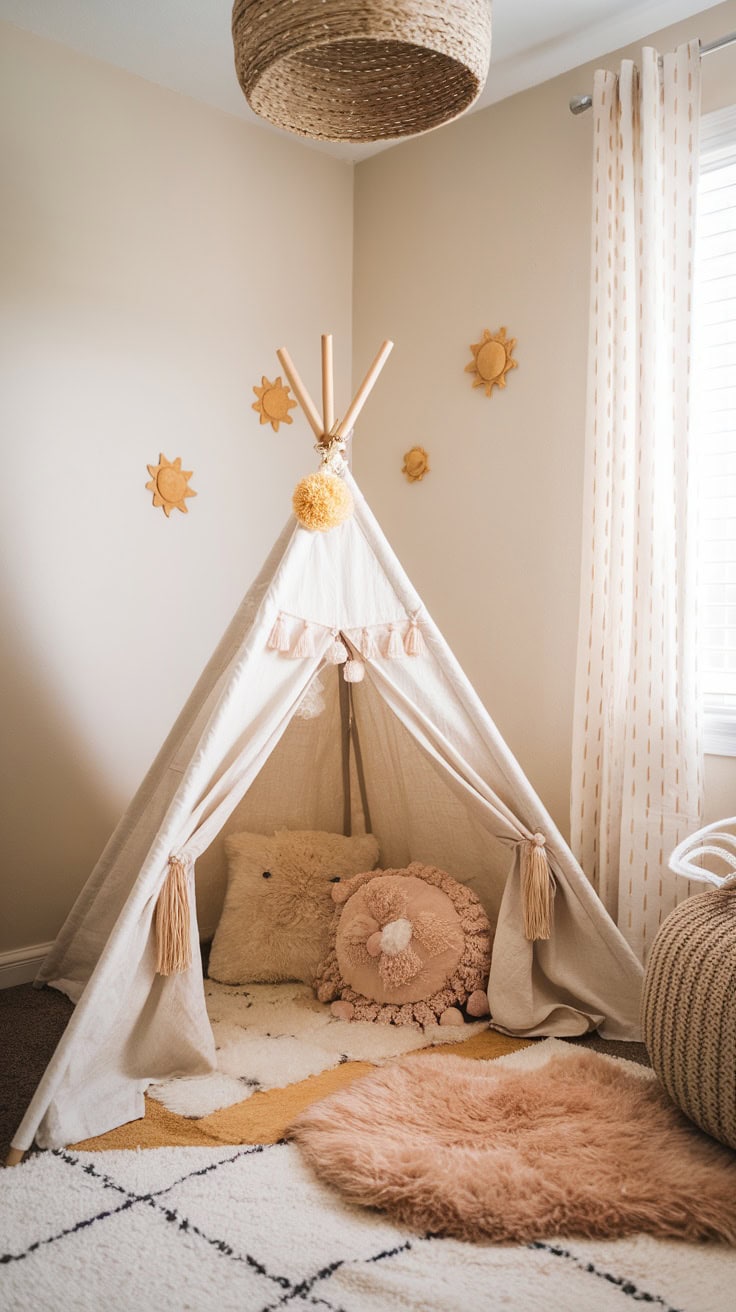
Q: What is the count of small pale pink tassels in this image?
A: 5